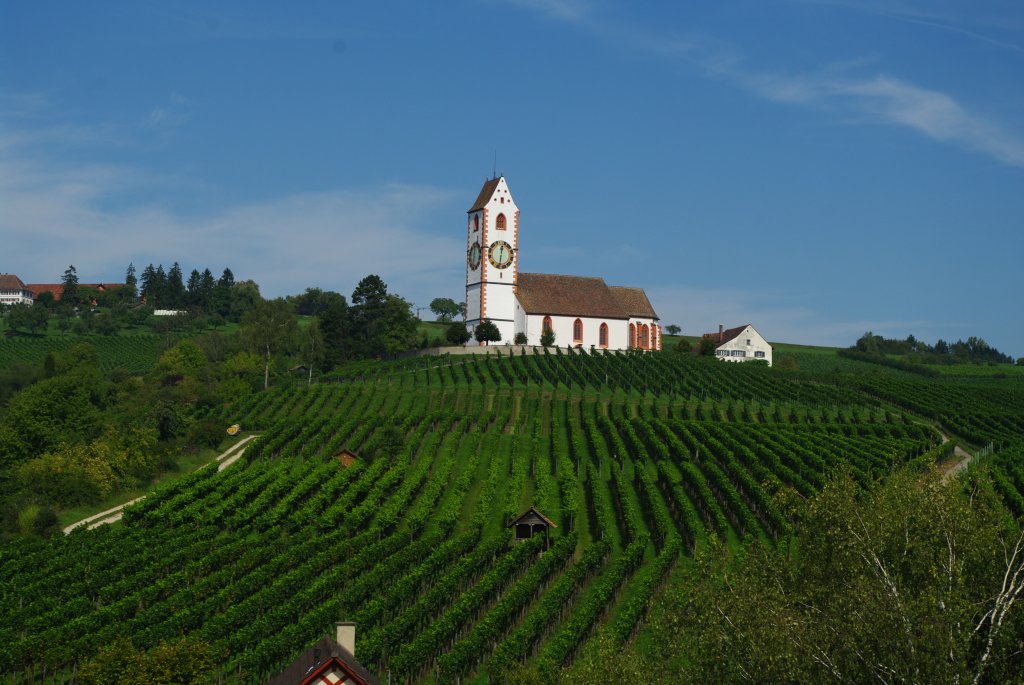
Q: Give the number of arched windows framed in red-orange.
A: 7